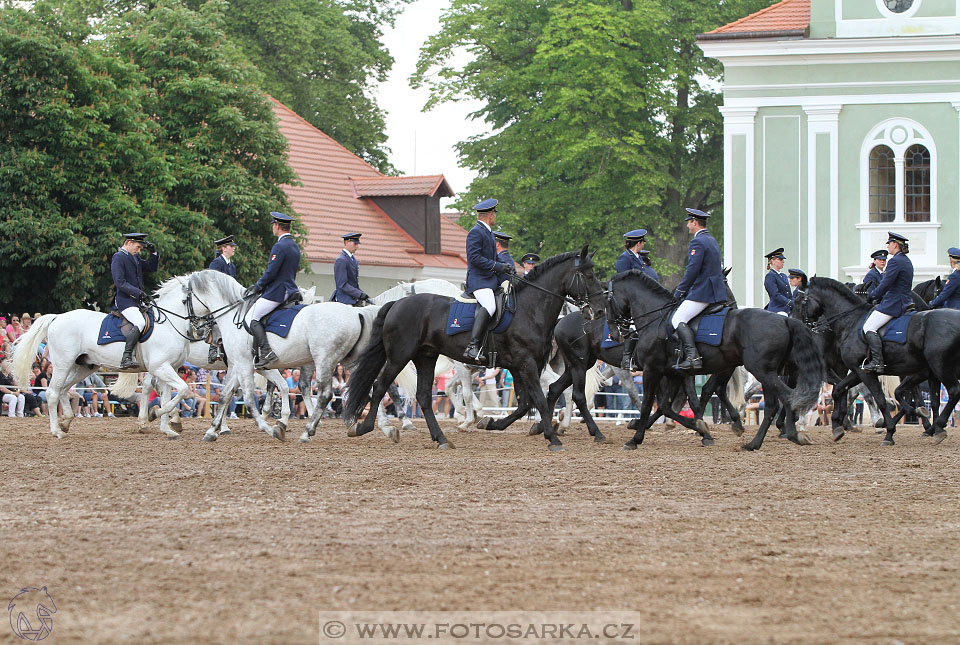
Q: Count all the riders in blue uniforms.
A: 15